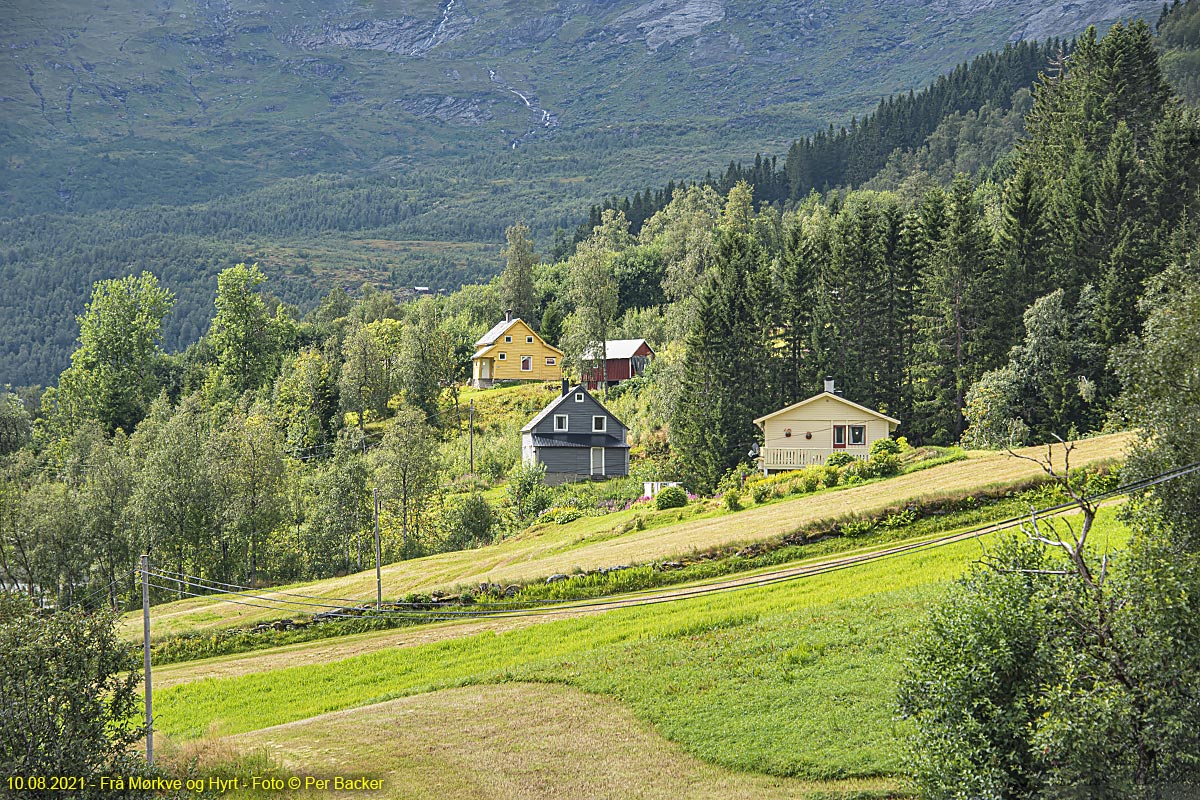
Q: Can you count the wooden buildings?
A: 4